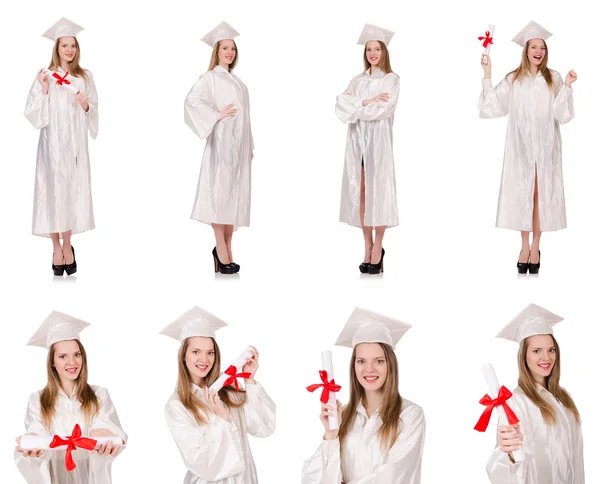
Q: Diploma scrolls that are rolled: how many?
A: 6